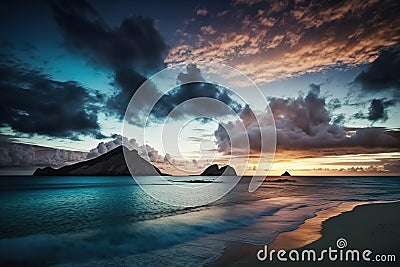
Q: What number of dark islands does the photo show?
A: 3